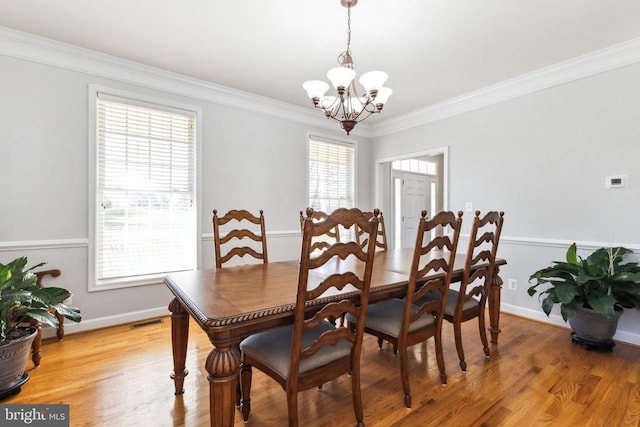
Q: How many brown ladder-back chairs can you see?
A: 6